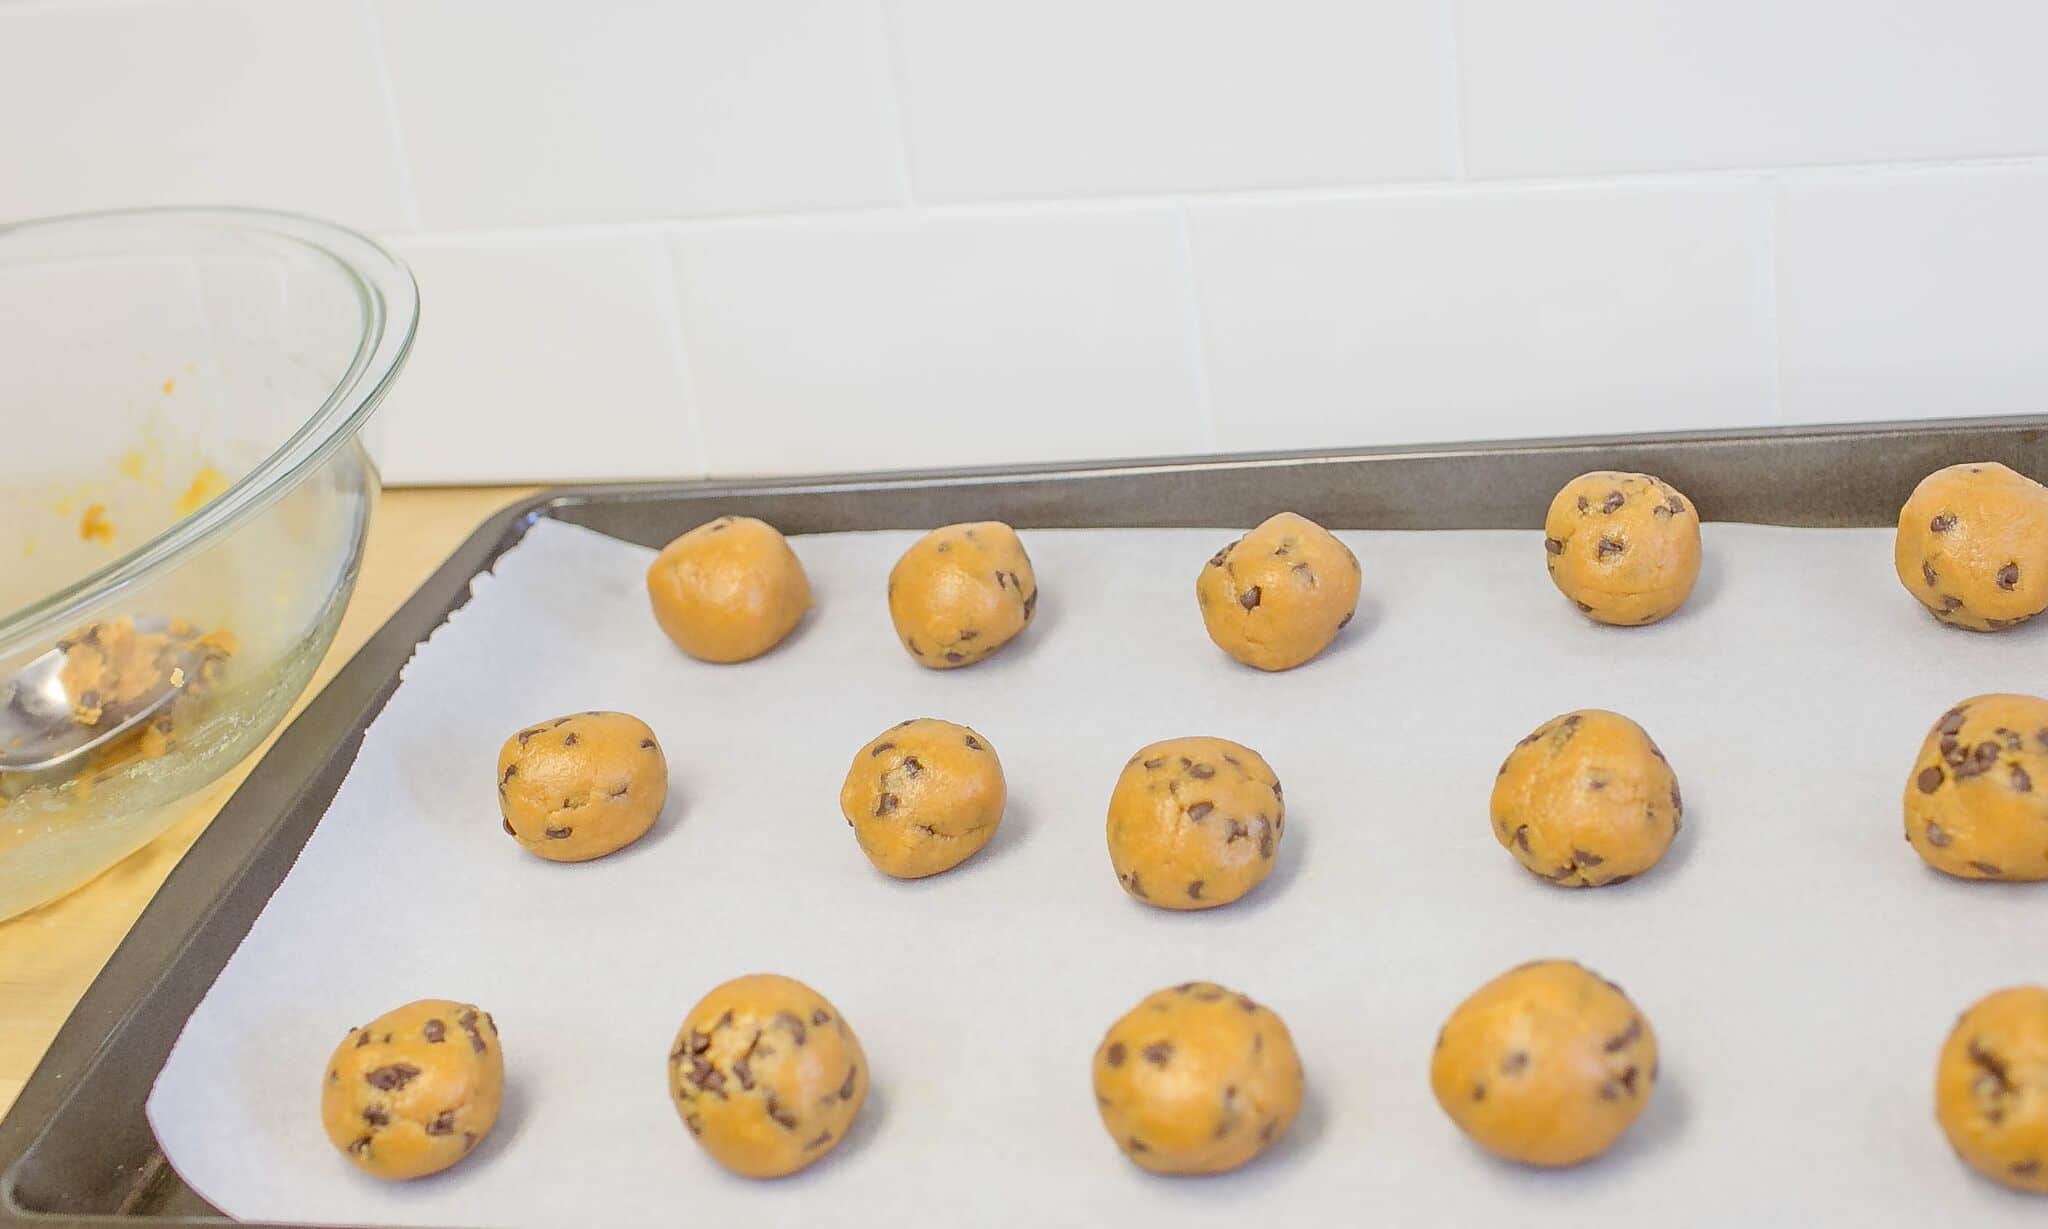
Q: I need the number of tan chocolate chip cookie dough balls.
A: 15